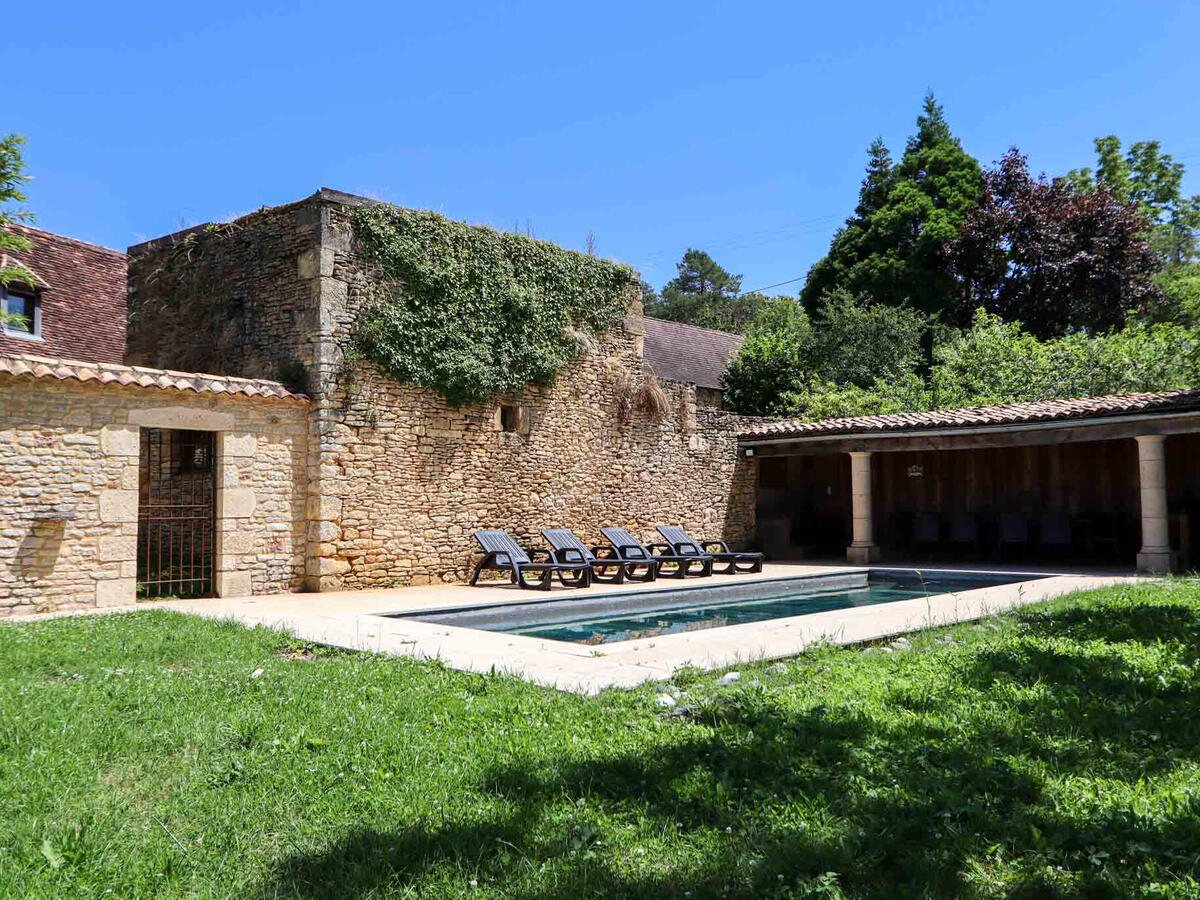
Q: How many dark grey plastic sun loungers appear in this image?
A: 4